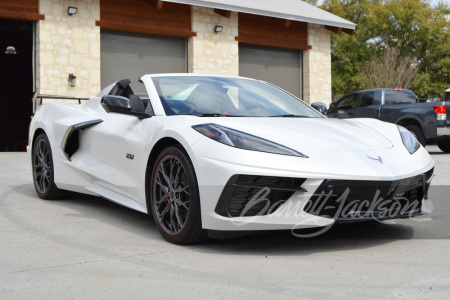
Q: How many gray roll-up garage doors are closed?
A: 2